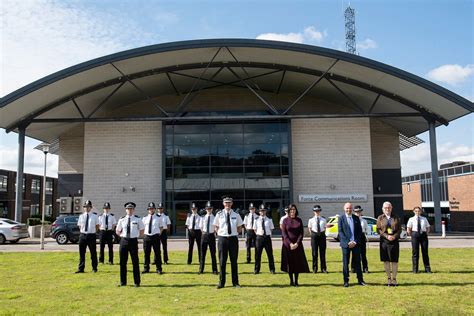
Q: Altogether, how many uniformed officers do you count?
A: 14